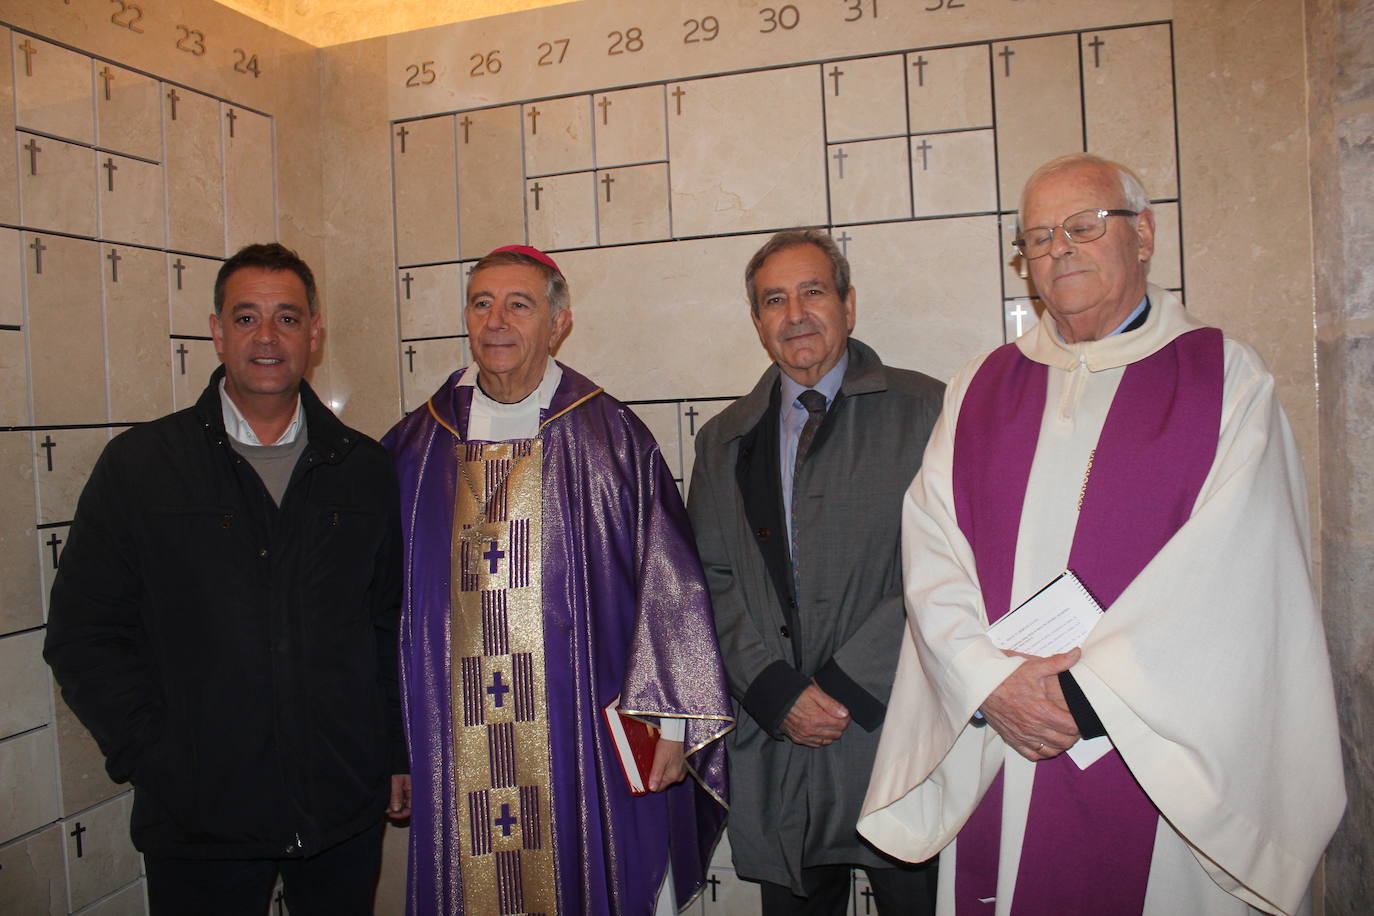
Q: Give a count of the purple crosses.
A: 3